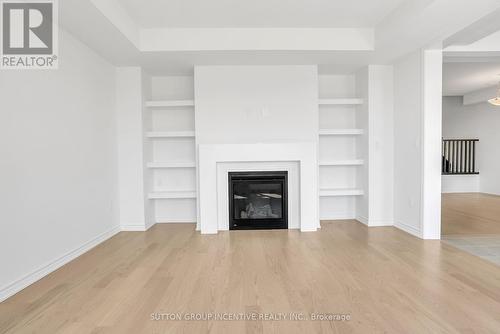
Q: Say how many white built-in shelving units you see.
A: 2